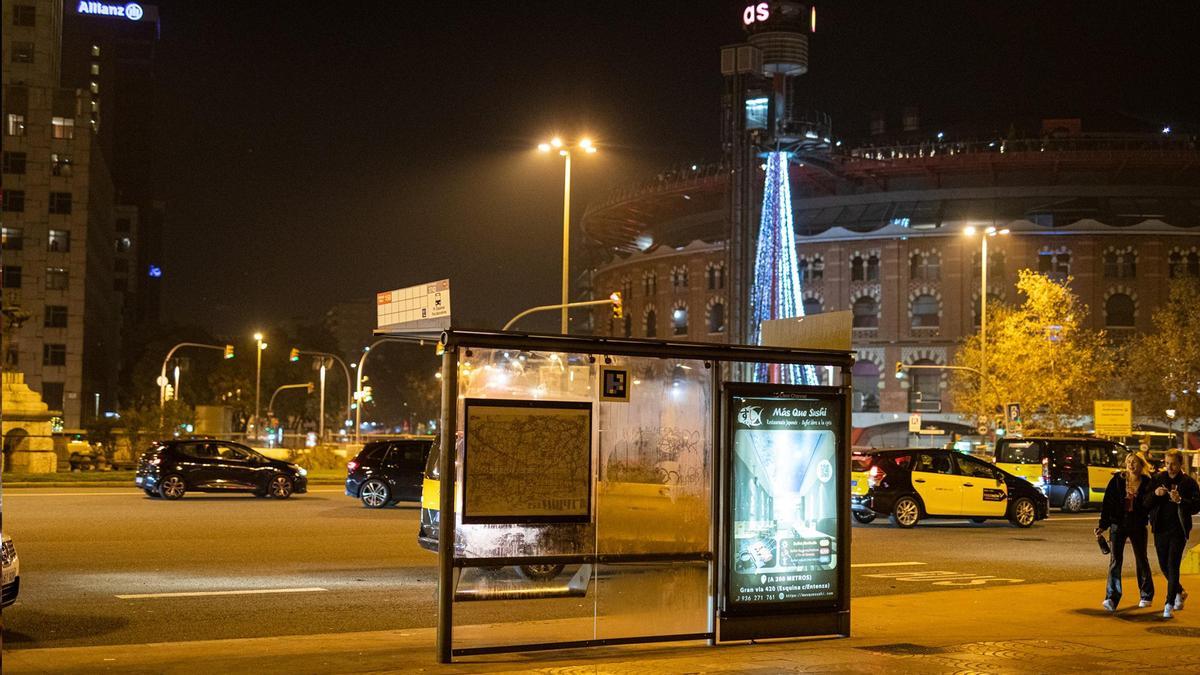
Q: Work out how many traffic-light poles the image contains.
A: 6